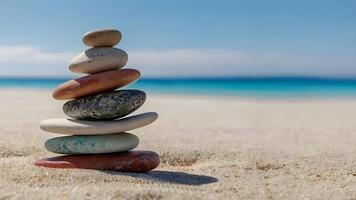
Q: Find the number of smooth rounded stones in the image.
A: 7